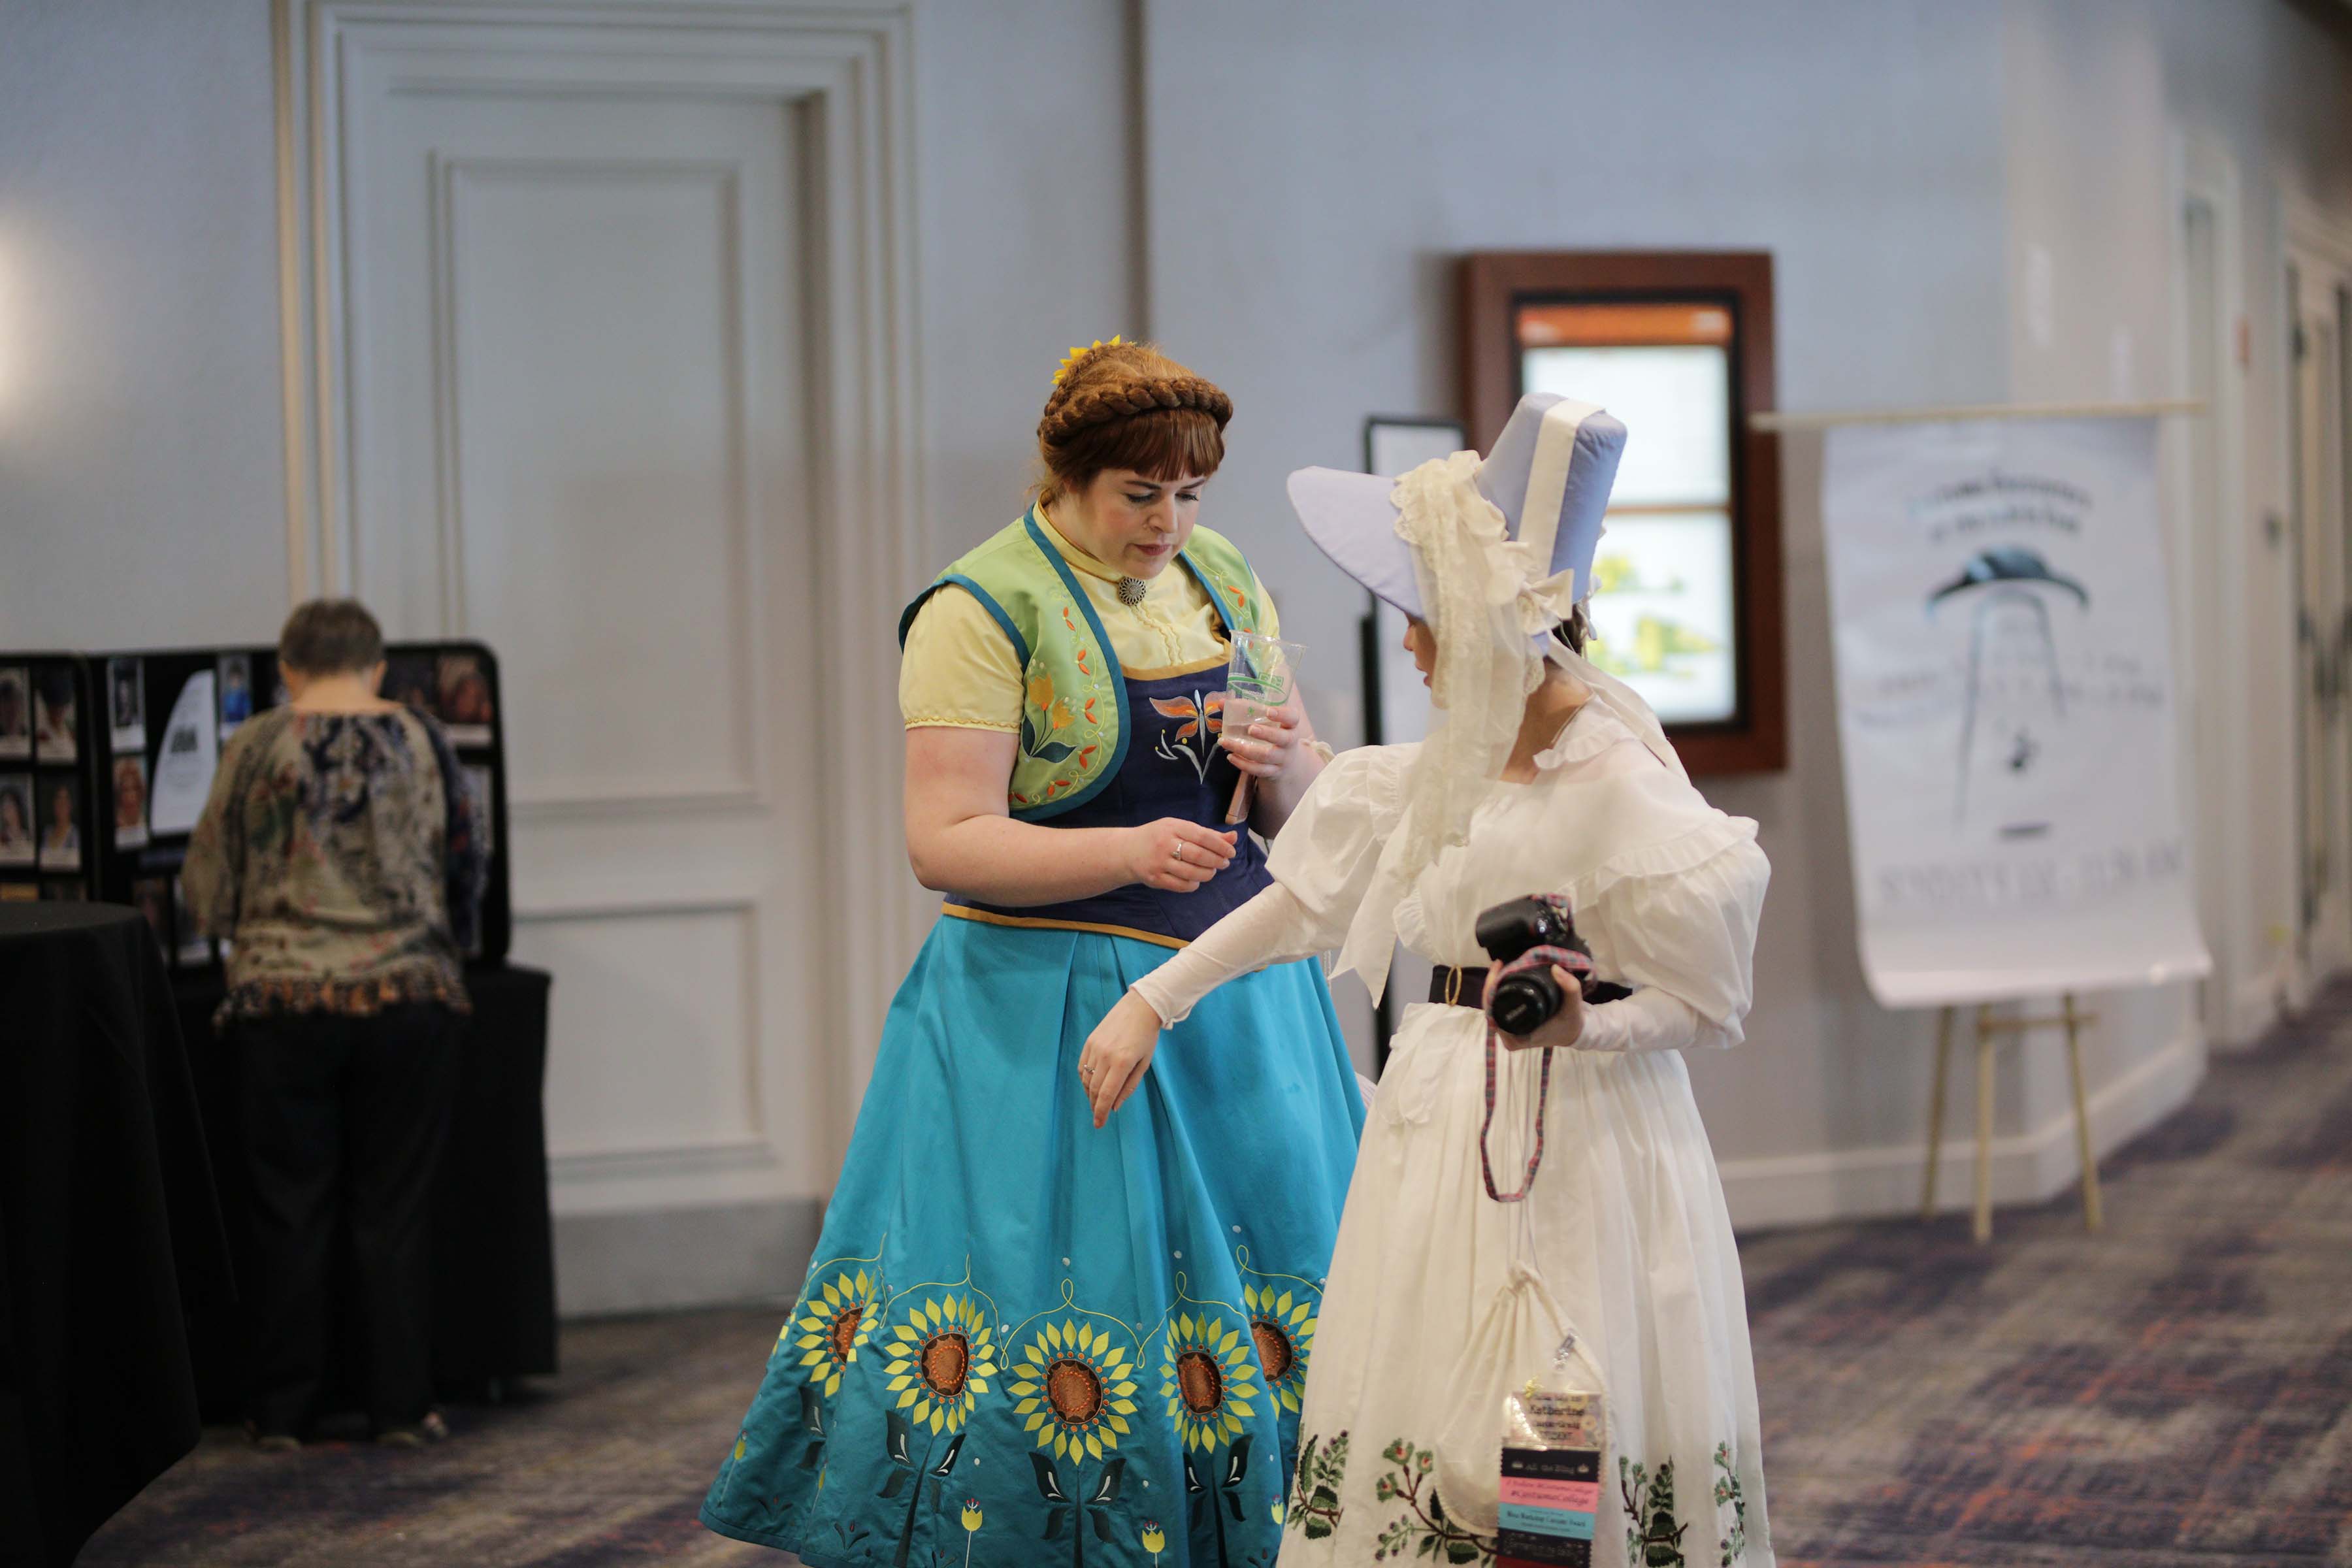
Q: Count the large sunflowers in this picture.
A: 5